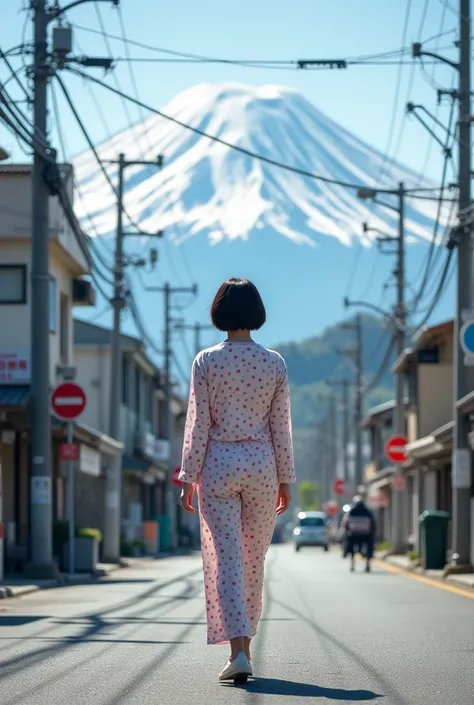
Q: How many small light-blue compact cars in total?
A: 1